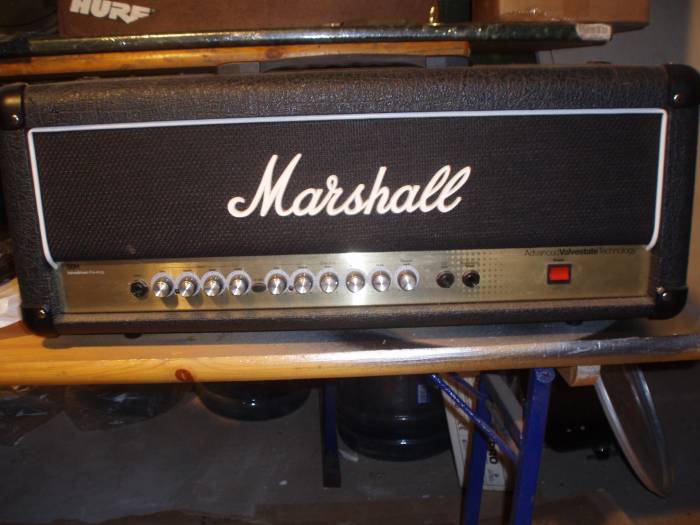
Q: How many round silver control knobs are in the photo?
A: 10